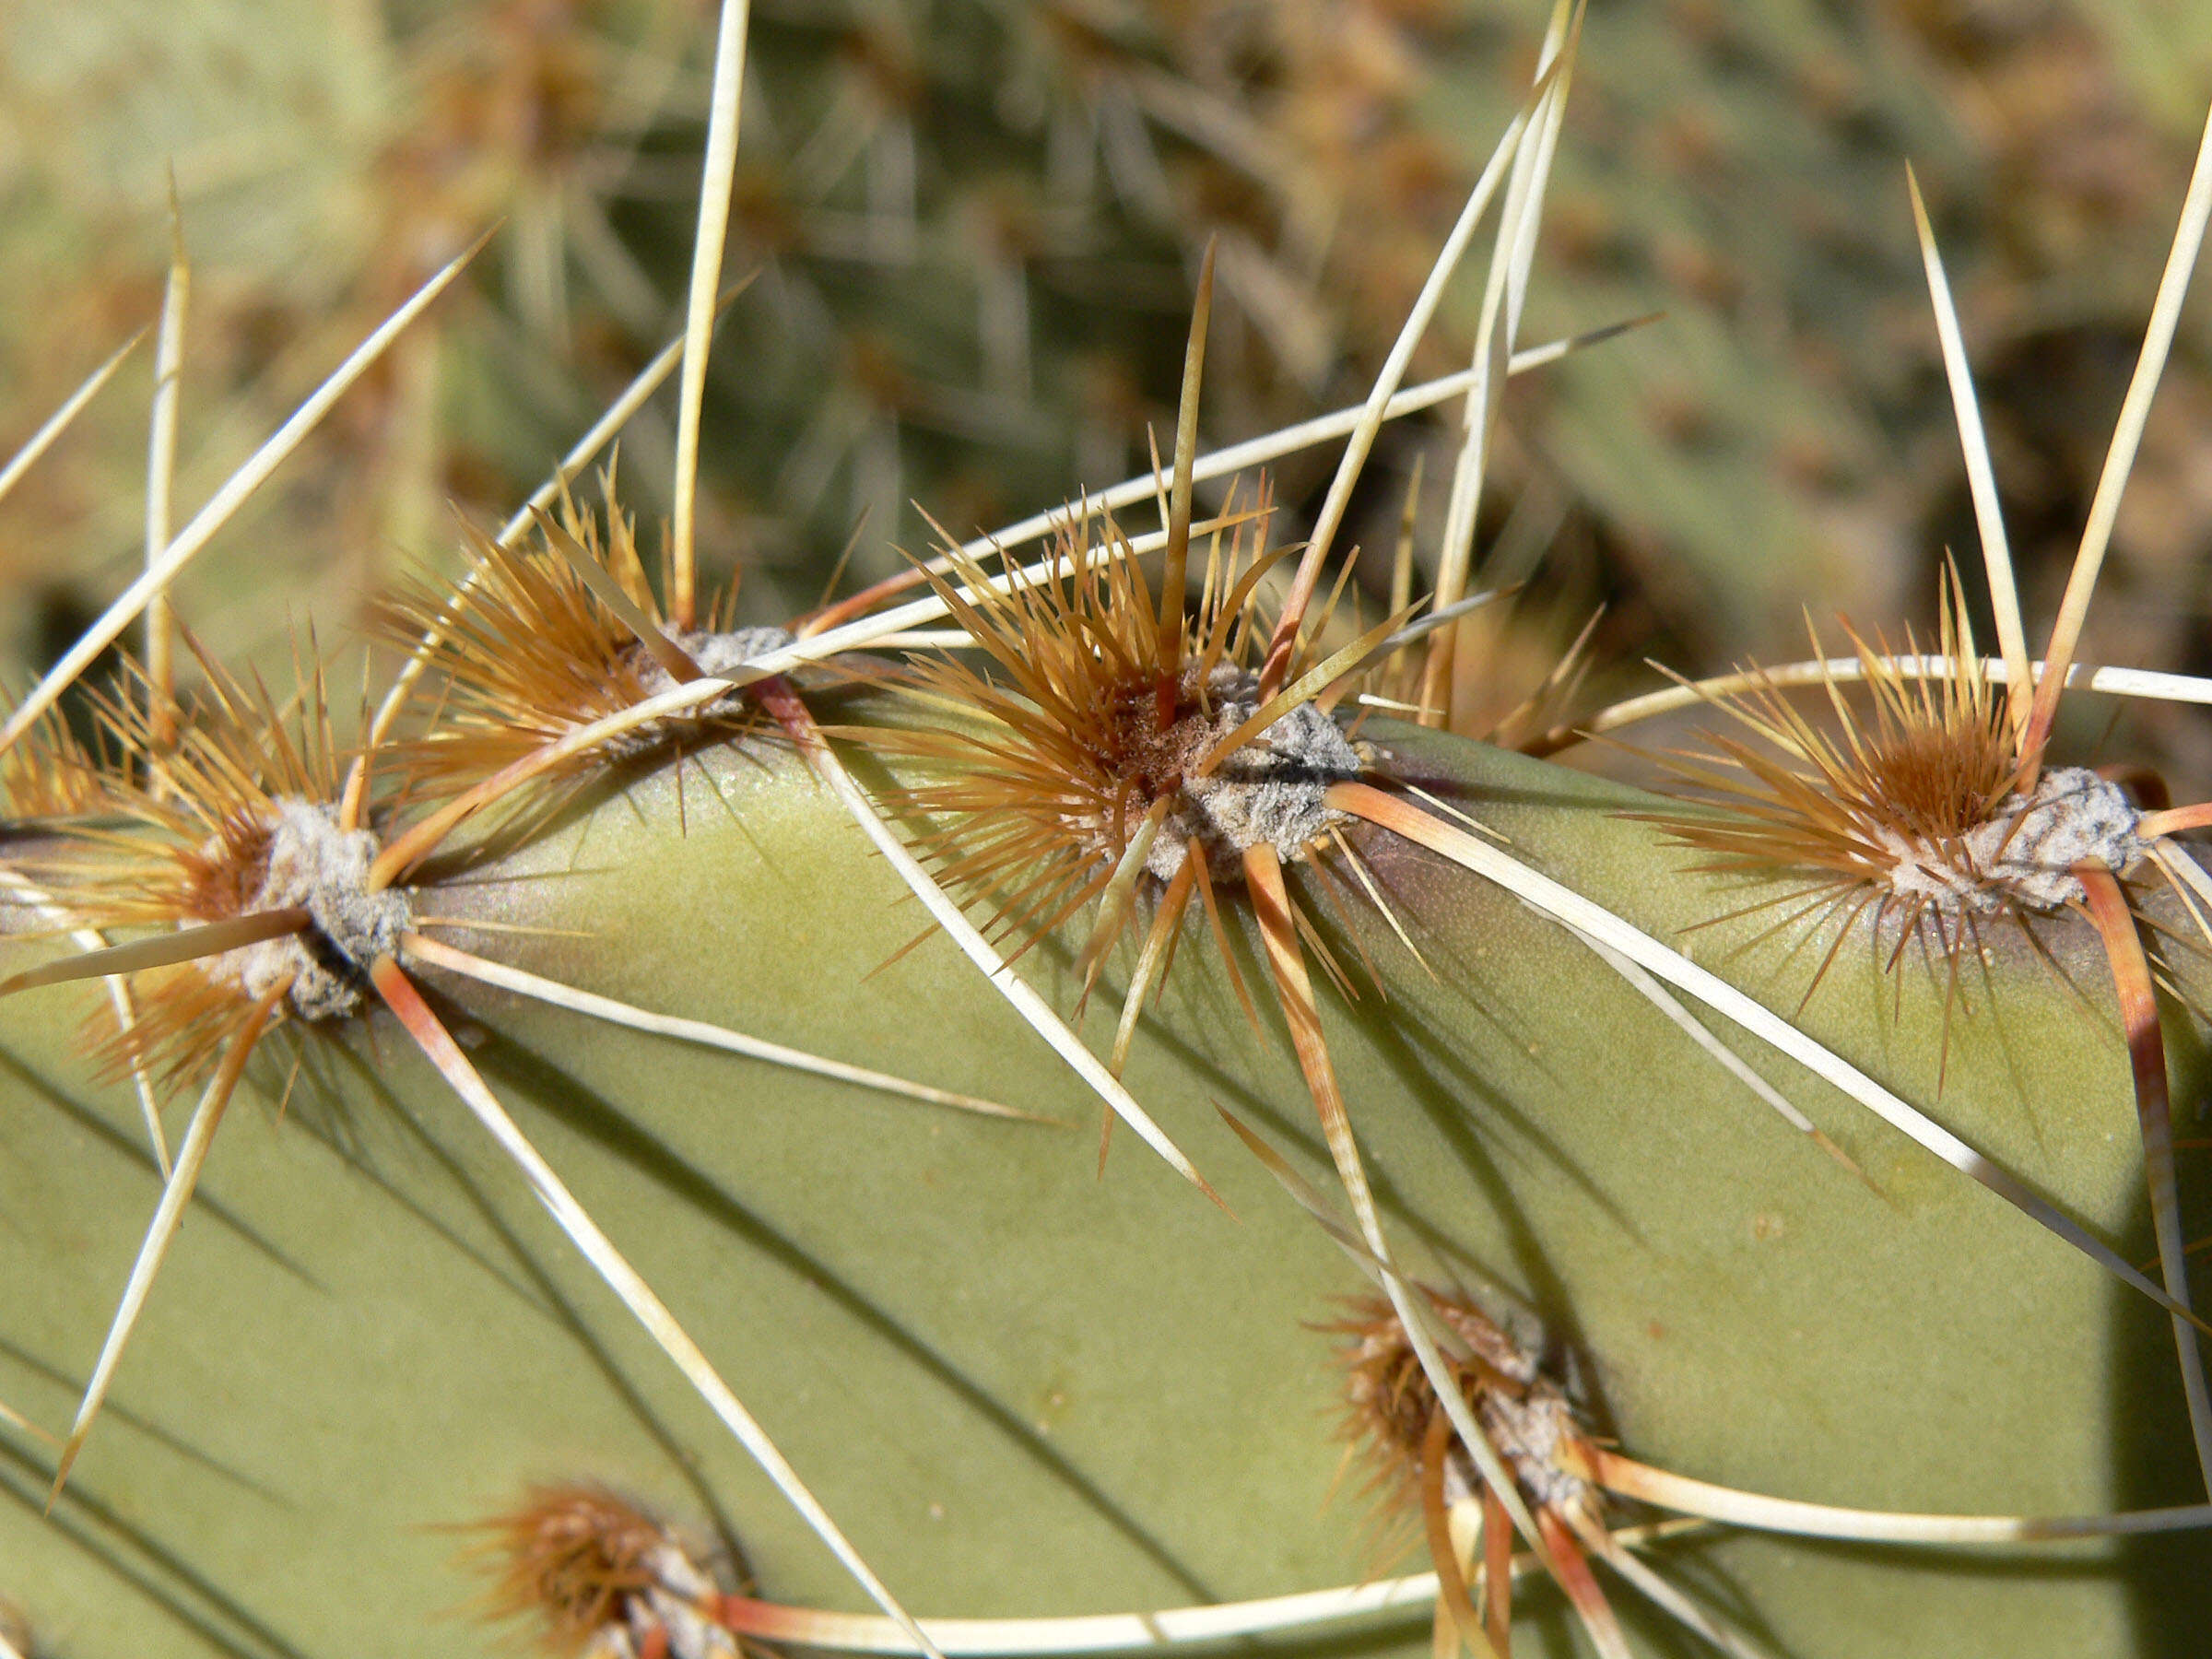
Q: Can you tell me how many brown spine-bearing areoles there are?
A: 6